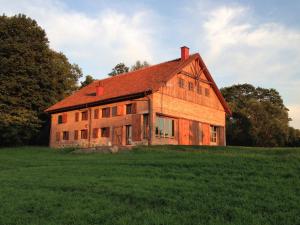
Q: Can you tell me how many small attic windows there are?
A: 4